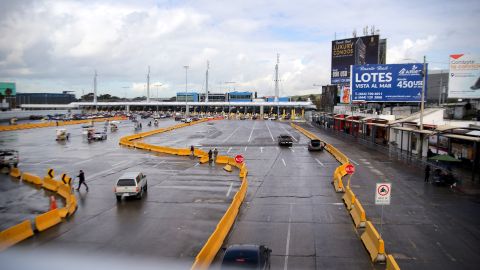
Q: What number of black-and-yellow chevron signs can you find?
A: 3